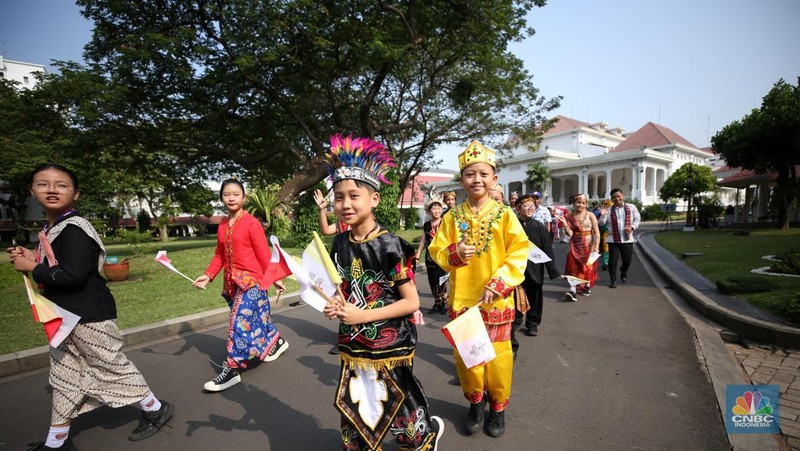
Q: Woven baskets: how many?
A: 0